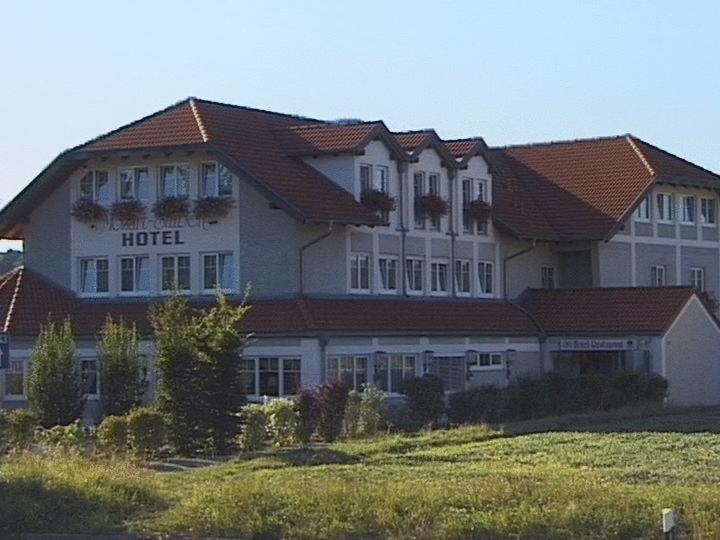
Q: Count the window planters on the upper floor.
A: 7